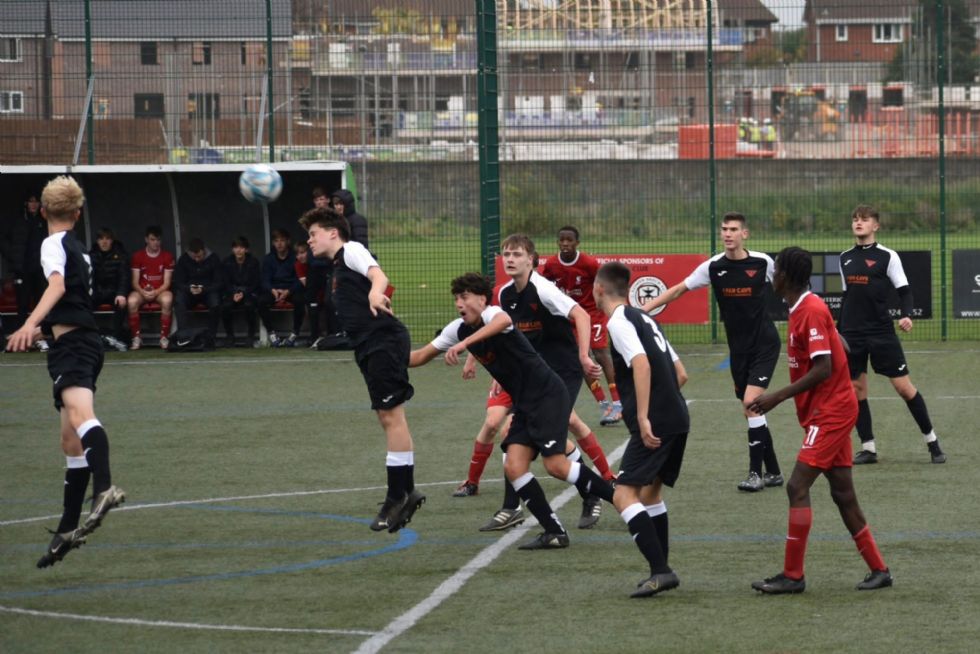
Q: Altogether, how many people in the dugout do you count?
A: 9